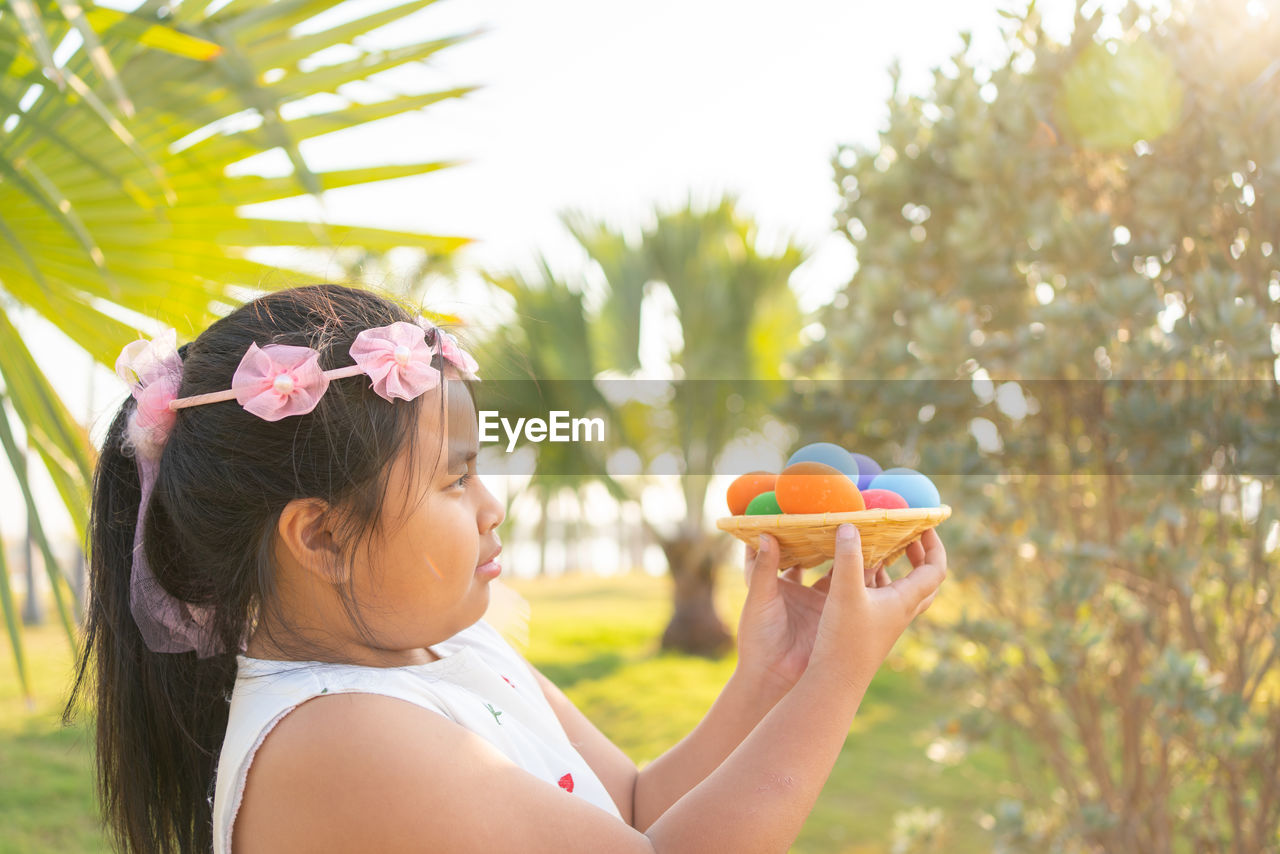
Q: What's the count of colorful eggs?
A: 7